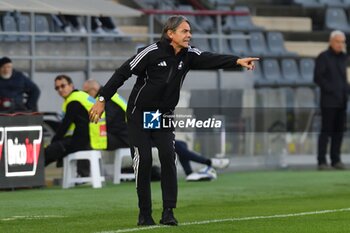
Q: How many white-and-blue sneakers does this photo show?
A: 2